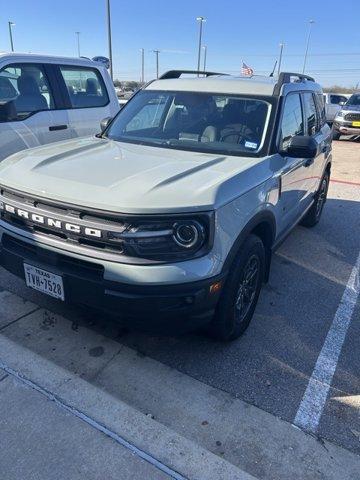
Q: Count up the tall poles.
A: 9